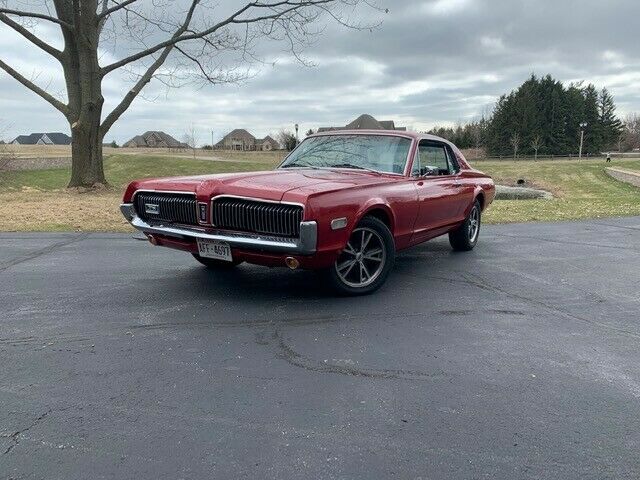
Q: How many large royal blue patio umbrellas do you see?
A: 0